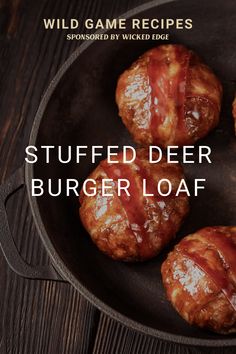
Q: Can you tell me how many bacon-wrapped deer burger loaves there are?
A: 3